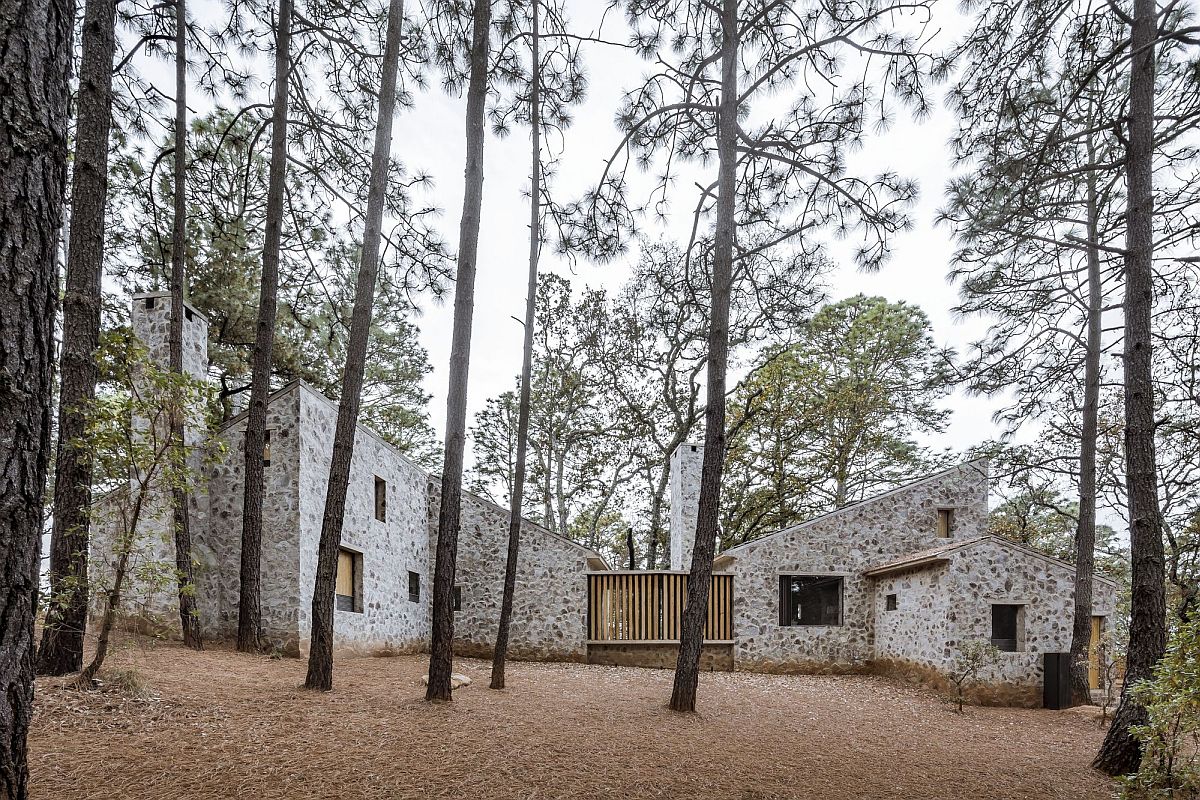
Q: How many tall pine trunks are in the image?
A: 10